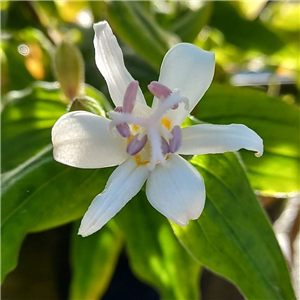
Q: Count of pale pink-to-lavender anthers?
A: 6